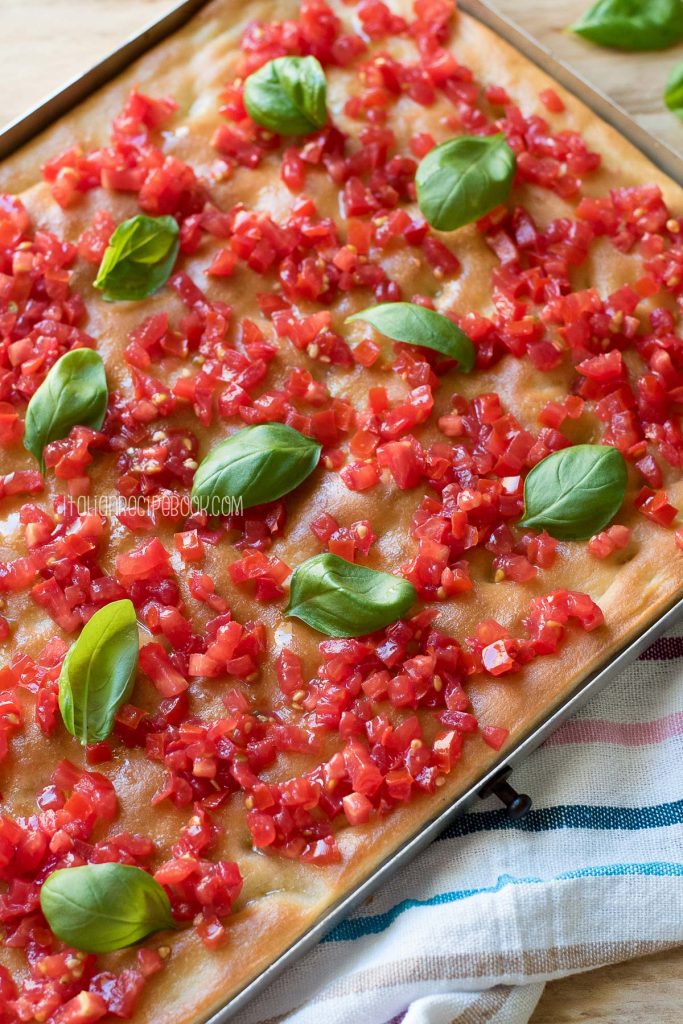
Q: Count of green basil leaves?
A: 12